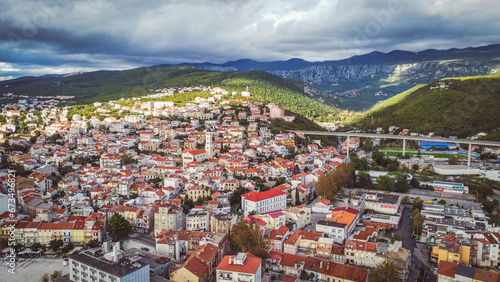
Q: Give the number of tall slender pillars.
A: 3